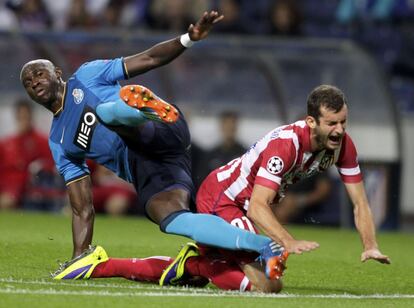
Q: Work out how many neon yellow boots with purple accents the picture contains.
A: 2